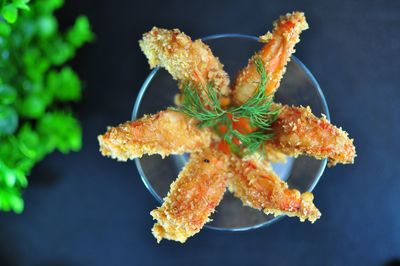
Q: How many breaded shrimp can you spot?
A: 6